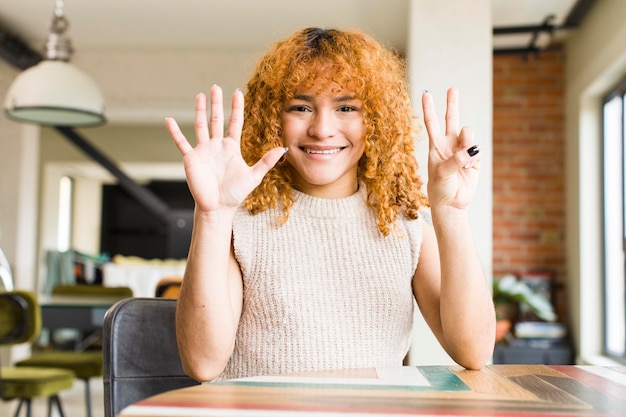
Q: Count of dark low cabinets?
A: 1